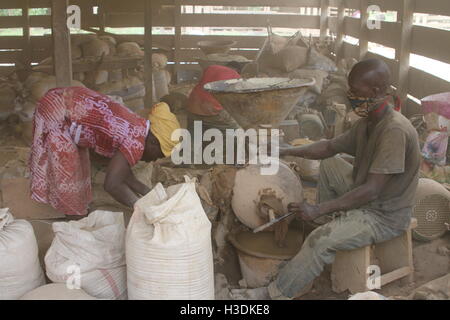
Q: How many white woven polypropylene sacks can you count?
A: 3